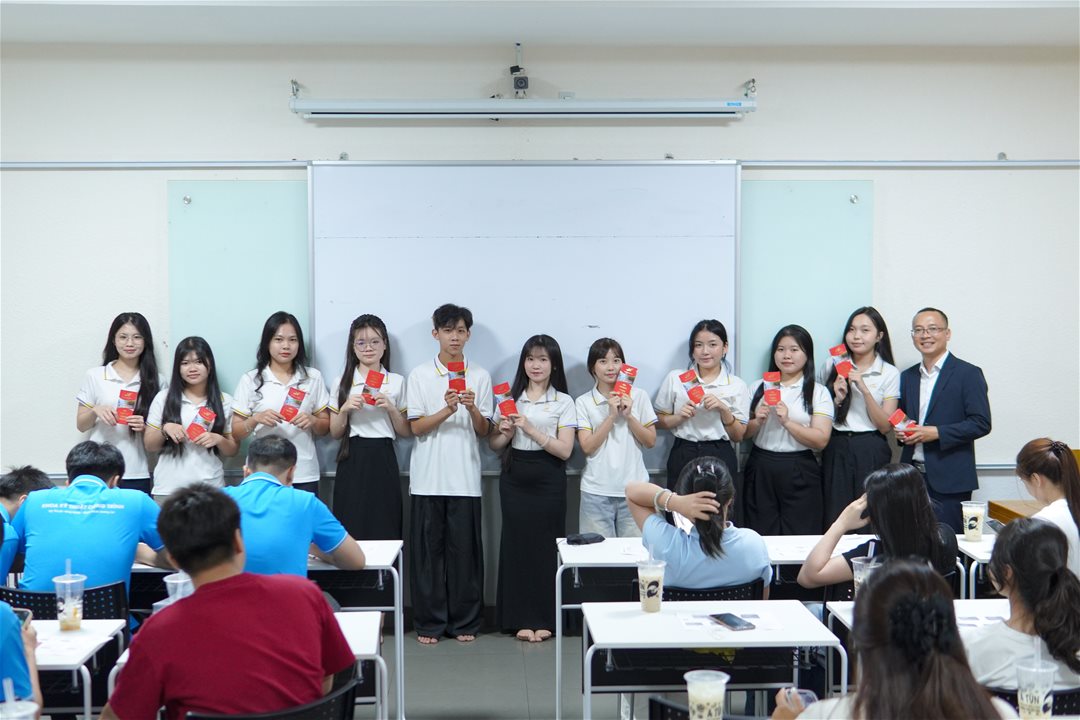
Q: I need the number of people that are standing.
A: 11